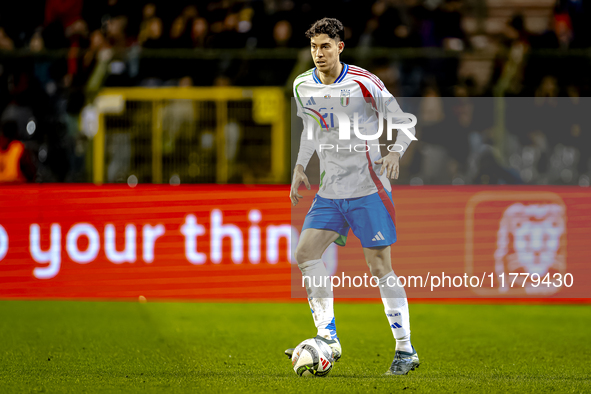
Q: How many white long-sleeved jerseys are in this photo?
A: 1